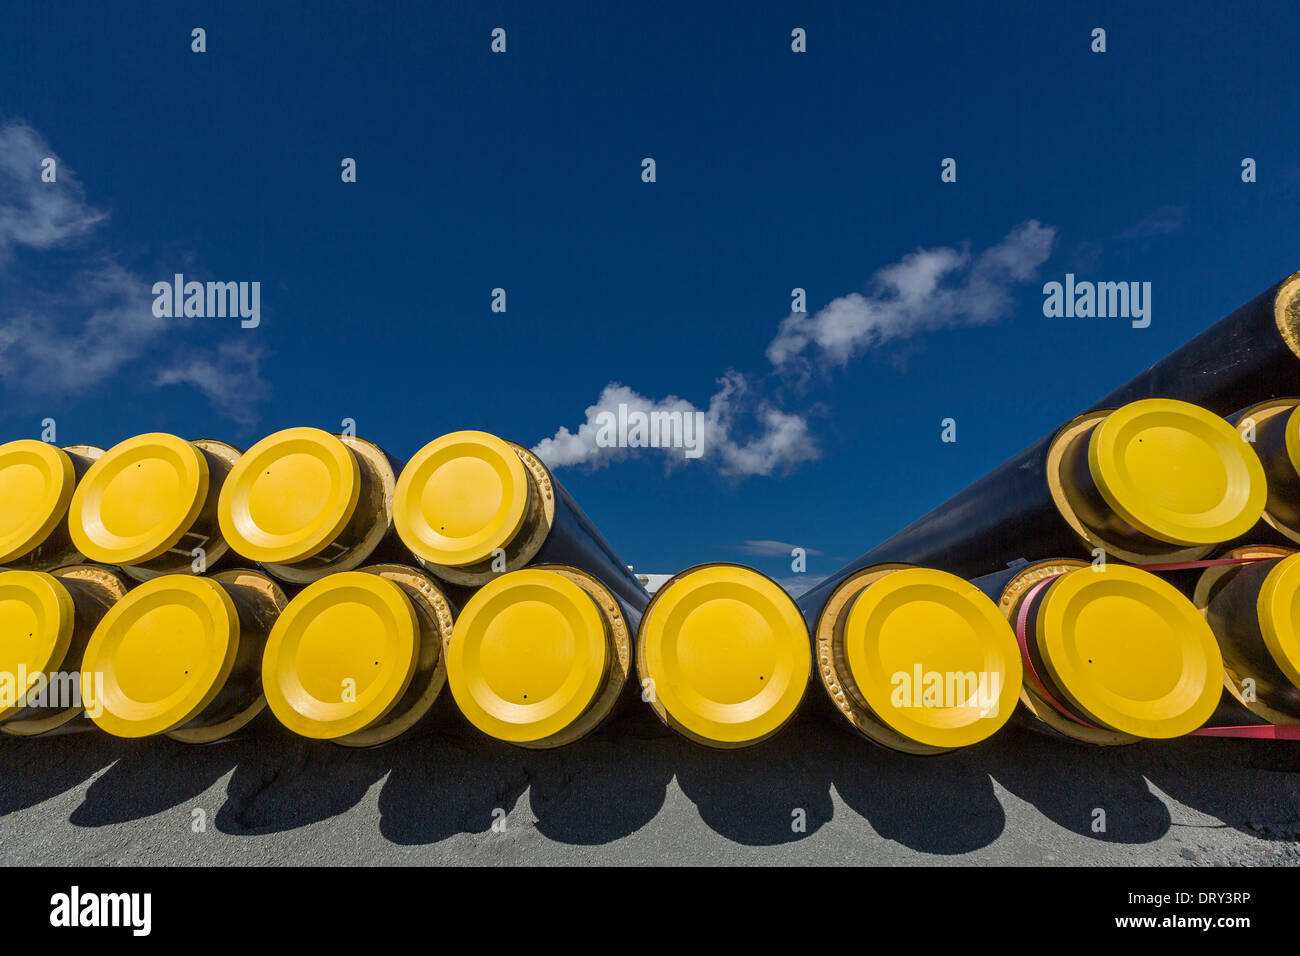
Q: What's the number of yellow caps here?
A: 14